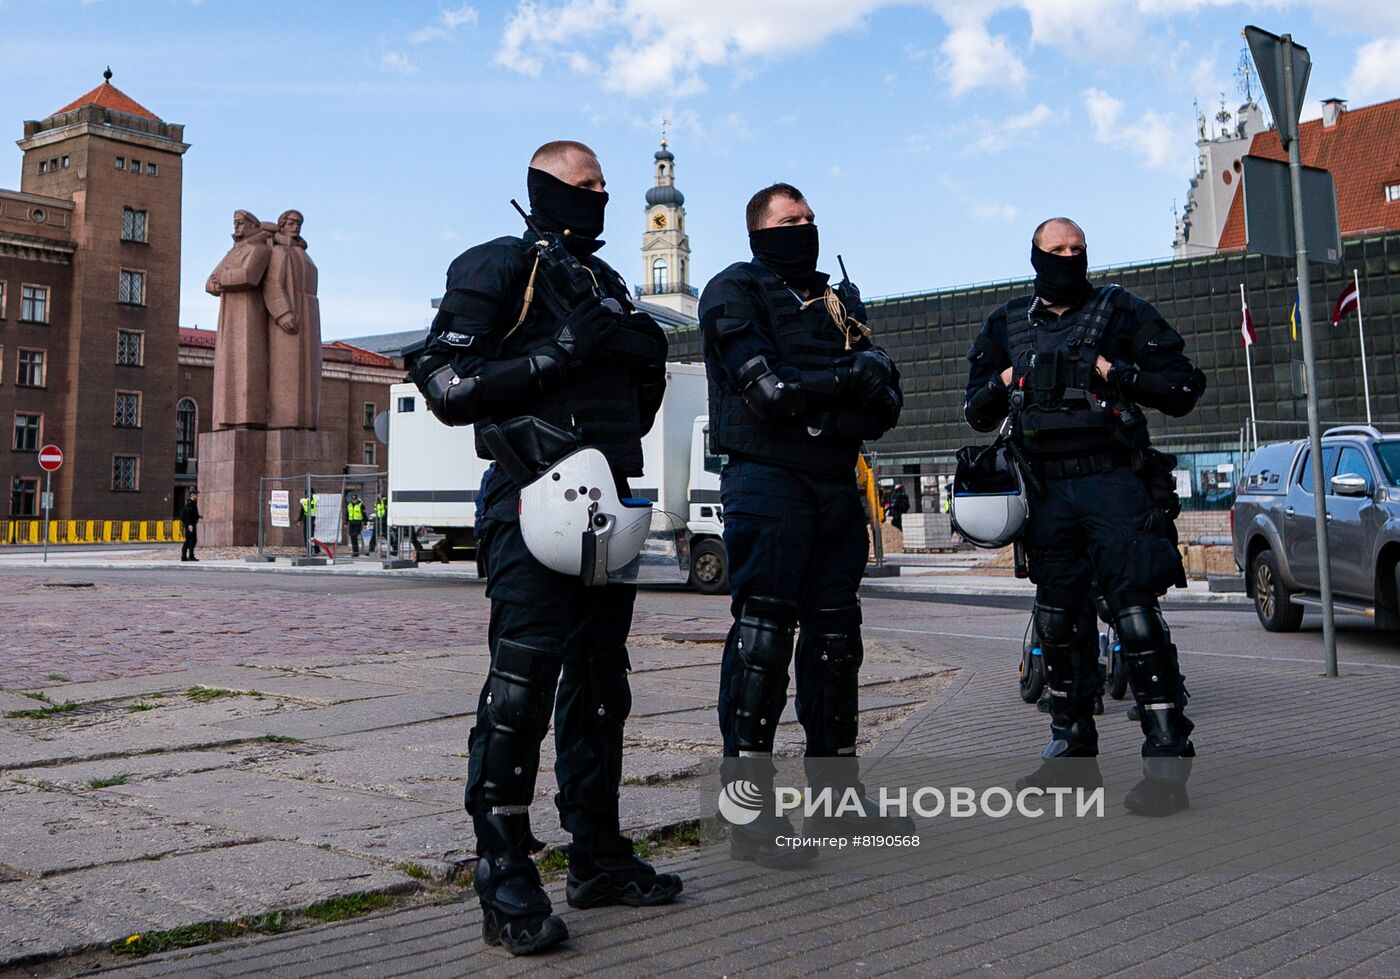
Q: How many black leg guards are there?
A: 6